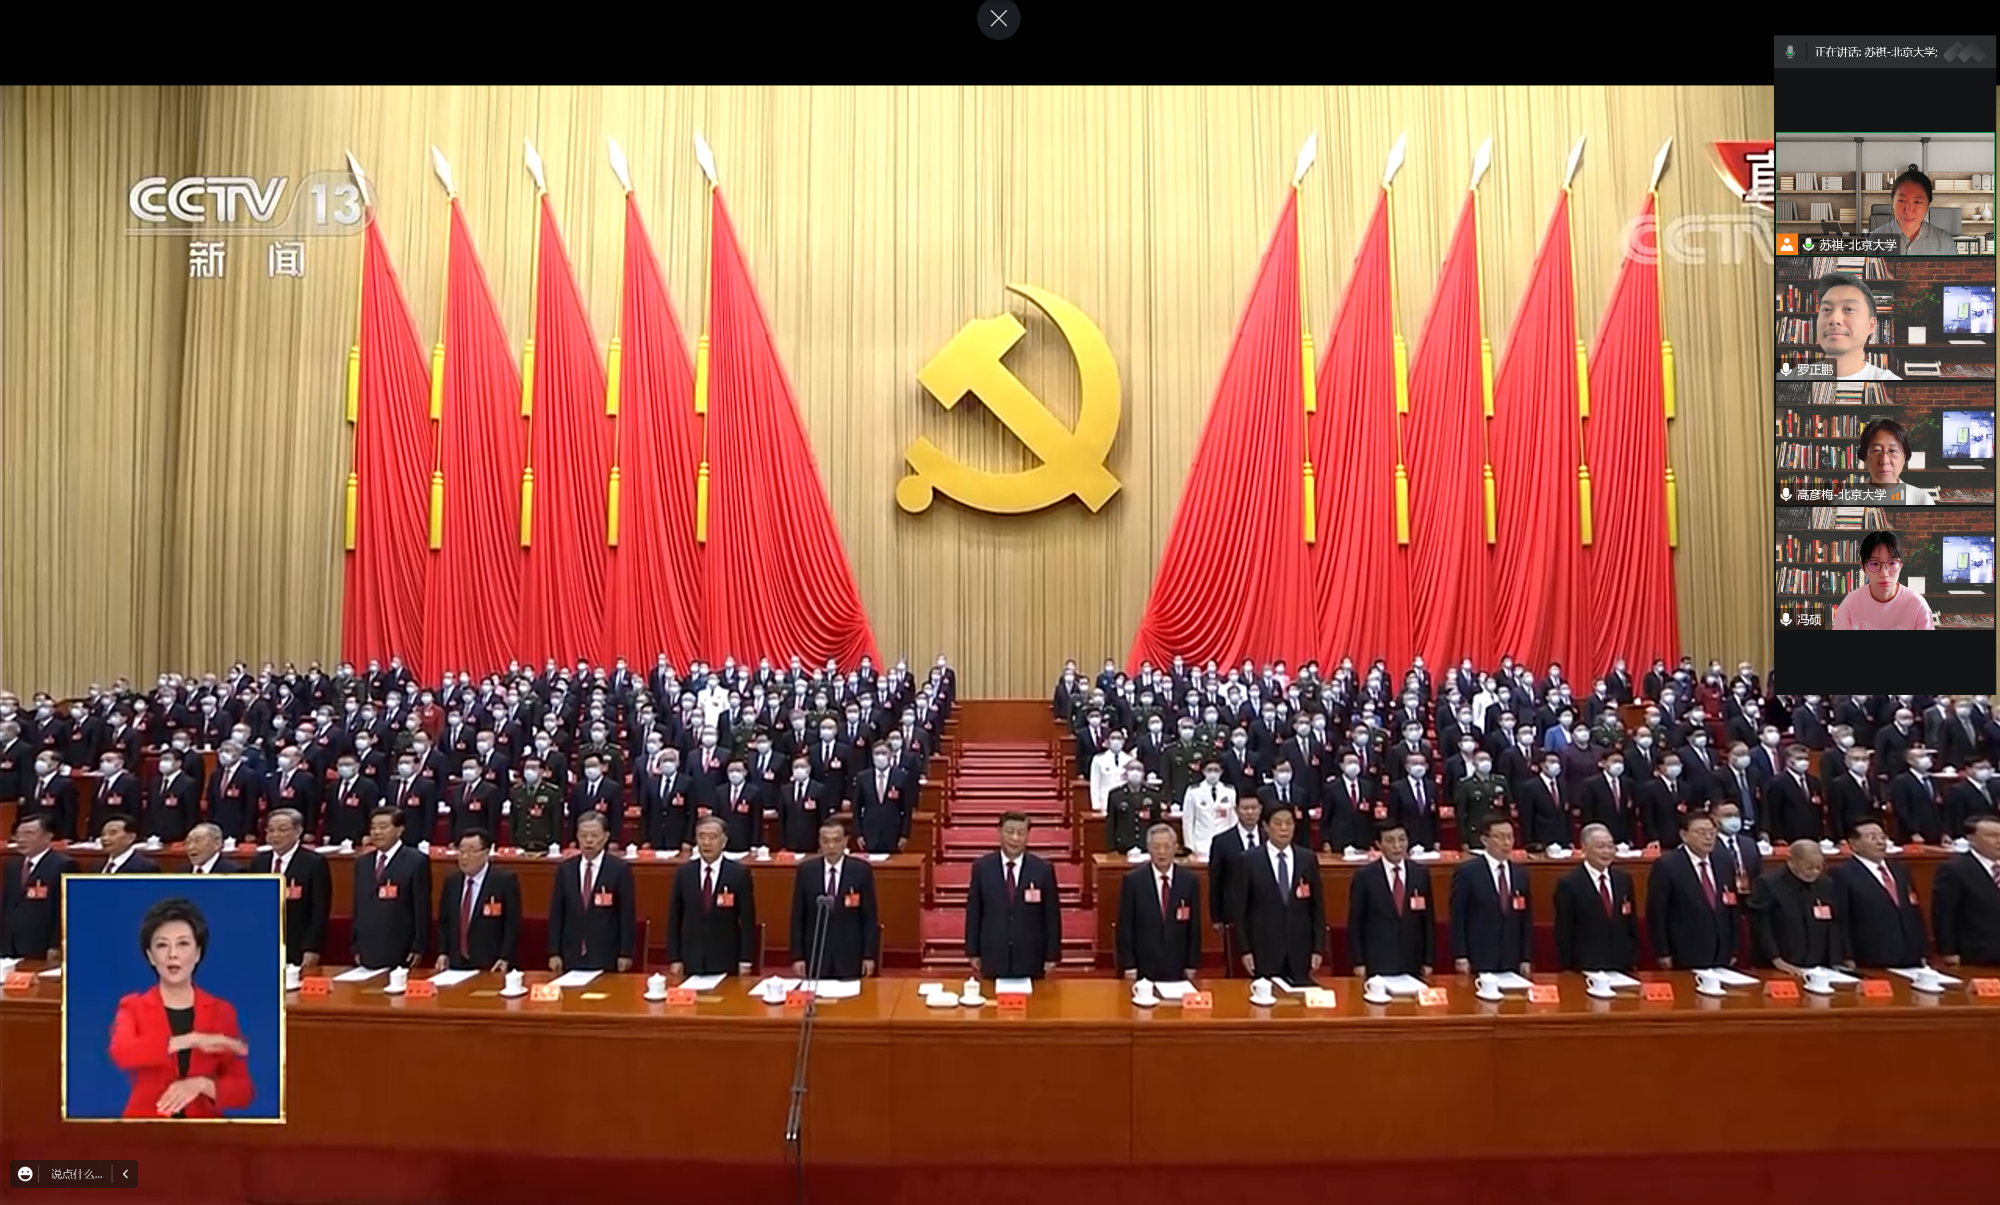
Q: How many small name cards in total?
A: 15